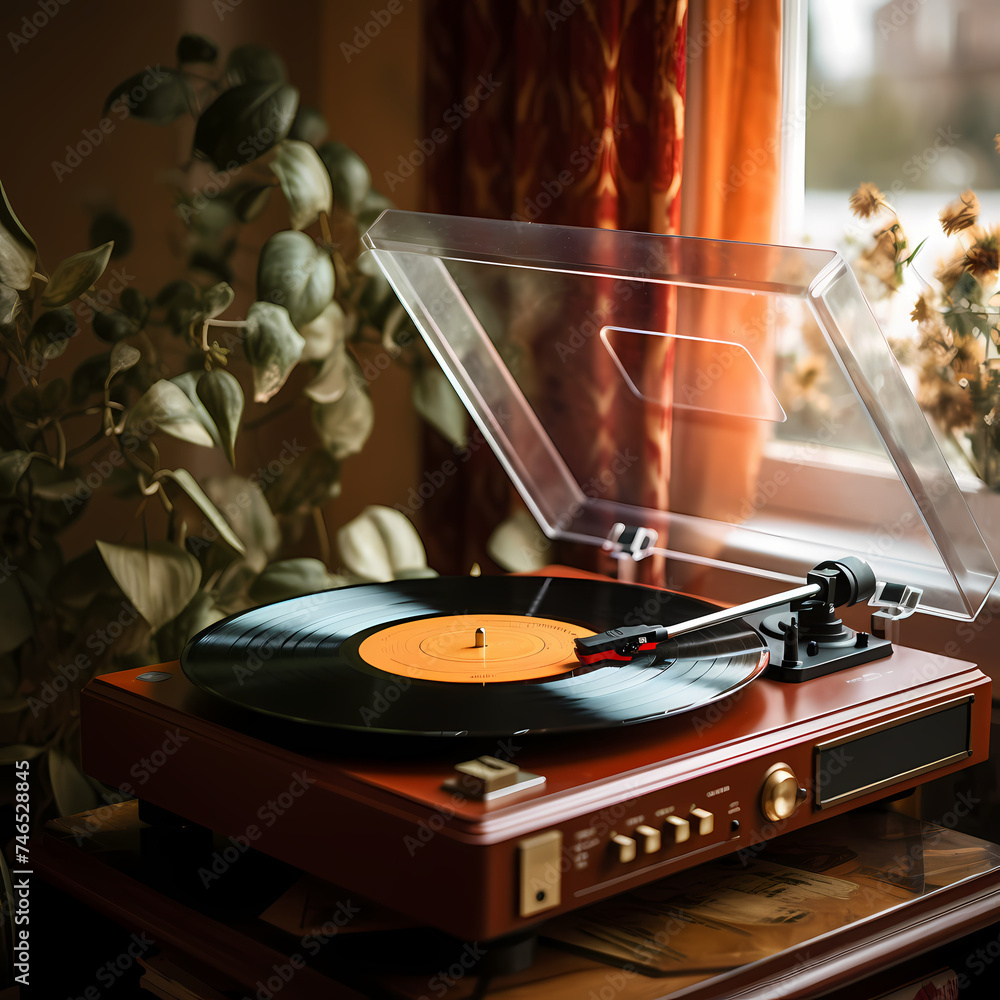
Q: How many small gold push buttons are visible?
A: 4